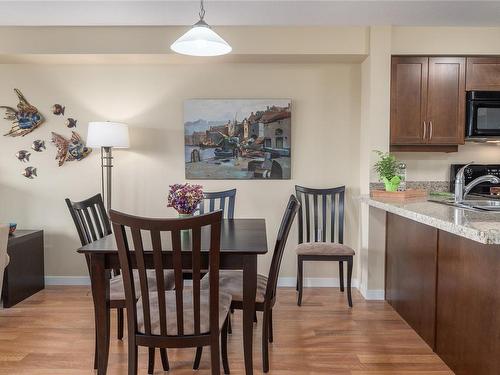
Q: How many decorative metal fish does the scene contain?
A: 7